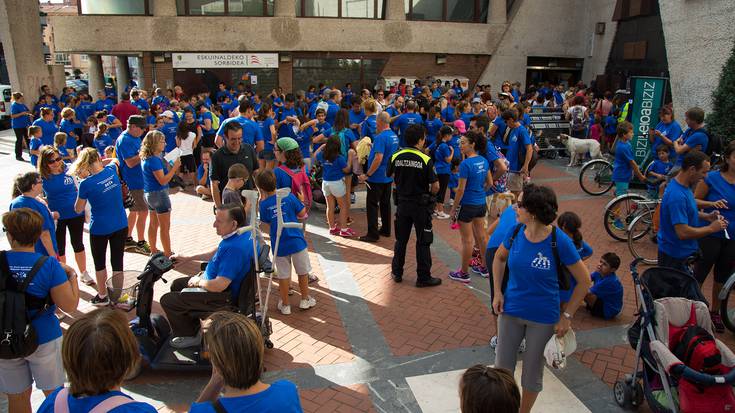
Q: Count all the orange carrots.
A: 0